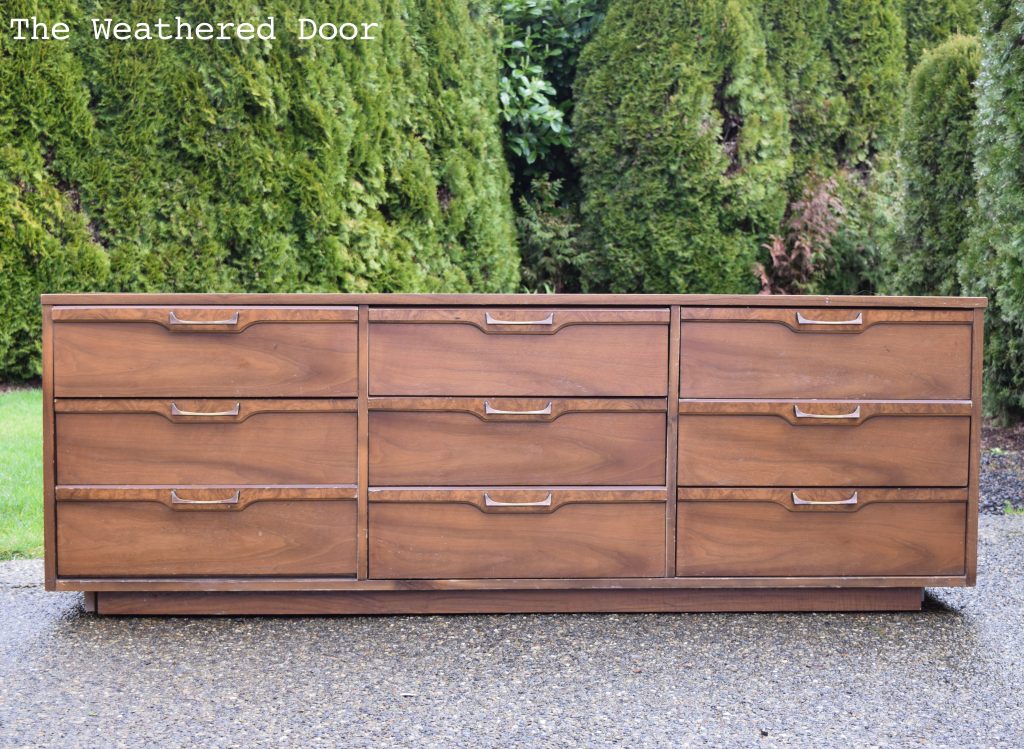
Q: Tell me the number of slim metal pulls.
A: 9